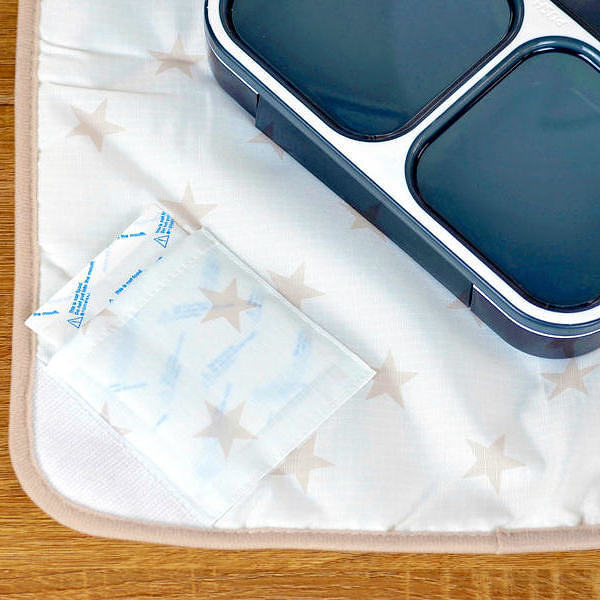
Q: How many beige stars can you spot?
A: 15